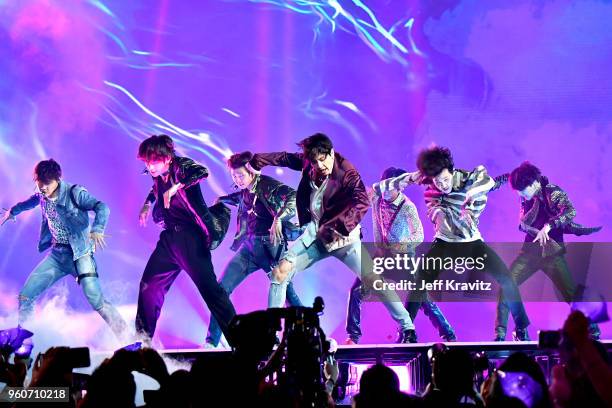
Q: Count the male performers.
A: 7